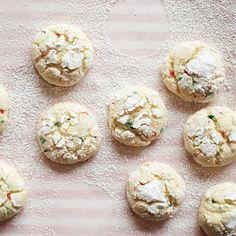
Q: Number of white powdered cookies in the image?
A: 9